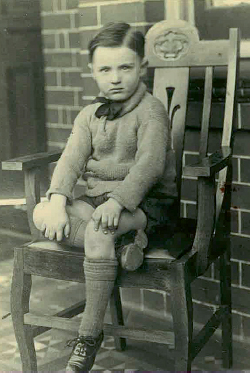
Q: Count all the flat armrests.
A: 2